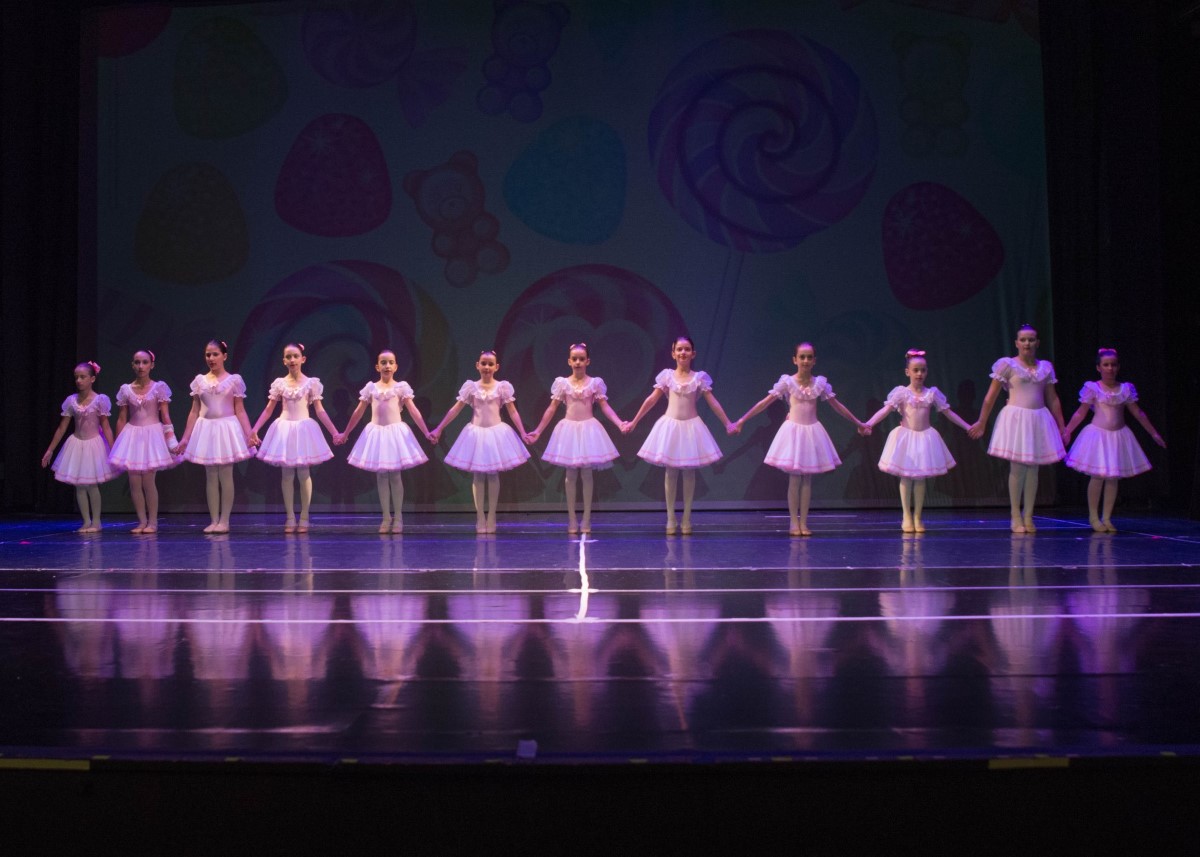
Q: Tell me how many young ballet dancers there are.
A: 12